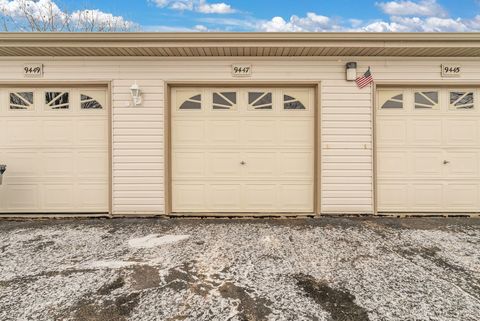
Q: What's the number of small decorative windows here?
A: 10